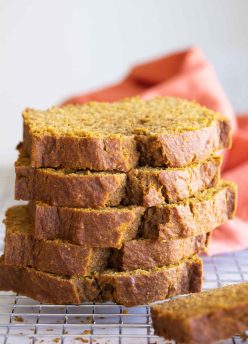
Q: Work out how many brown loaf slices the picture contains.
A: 6